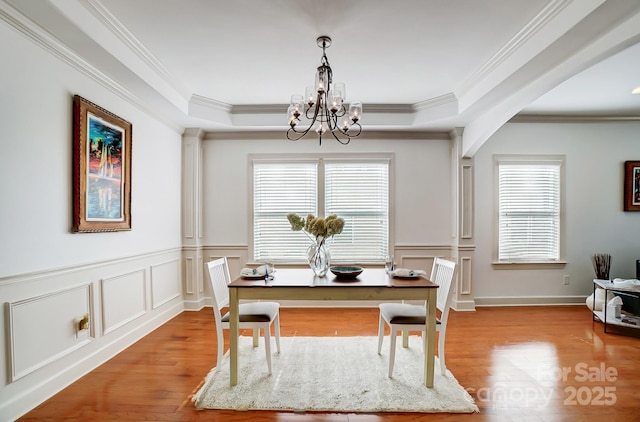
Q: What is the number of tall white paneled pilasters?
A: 2